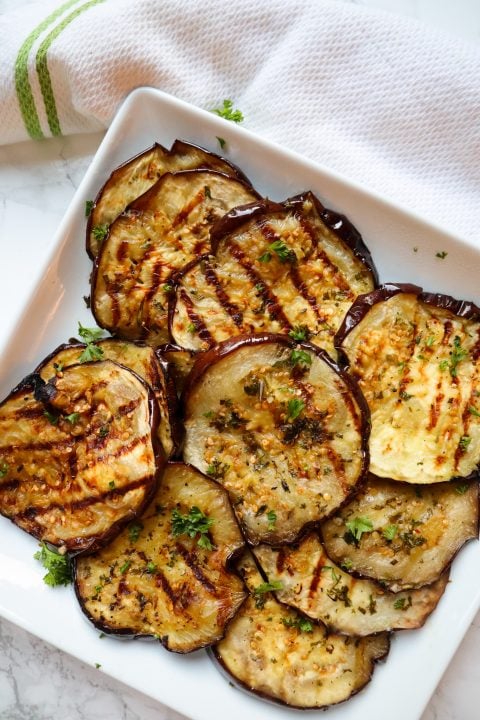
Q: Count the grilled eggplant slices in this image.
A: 11